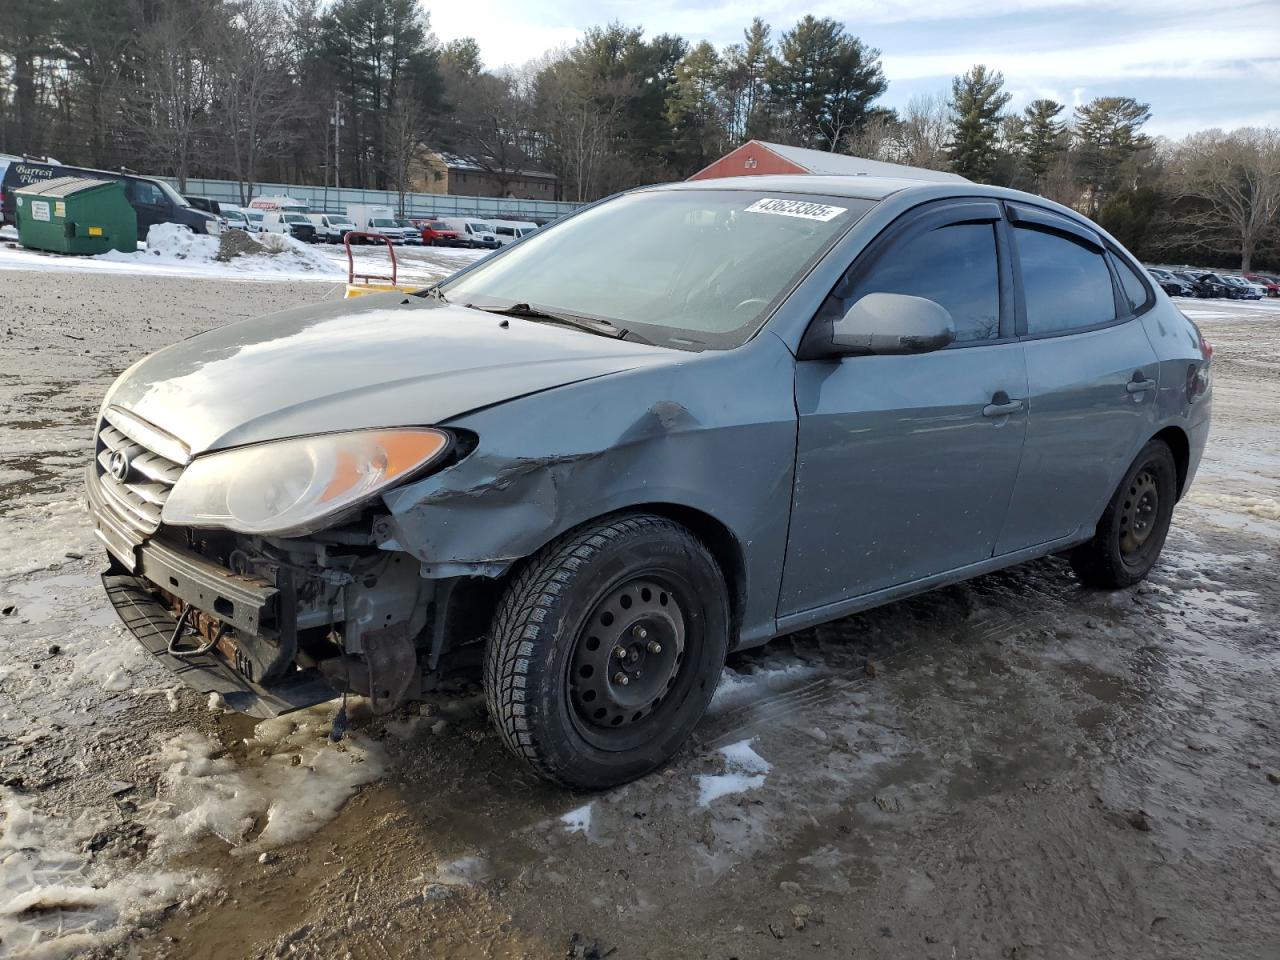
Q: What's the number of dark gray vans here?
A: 1